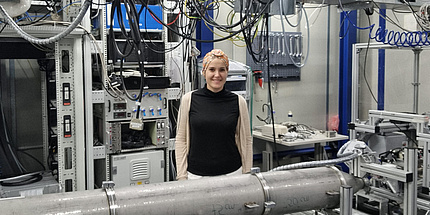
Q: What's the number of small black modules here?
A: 2